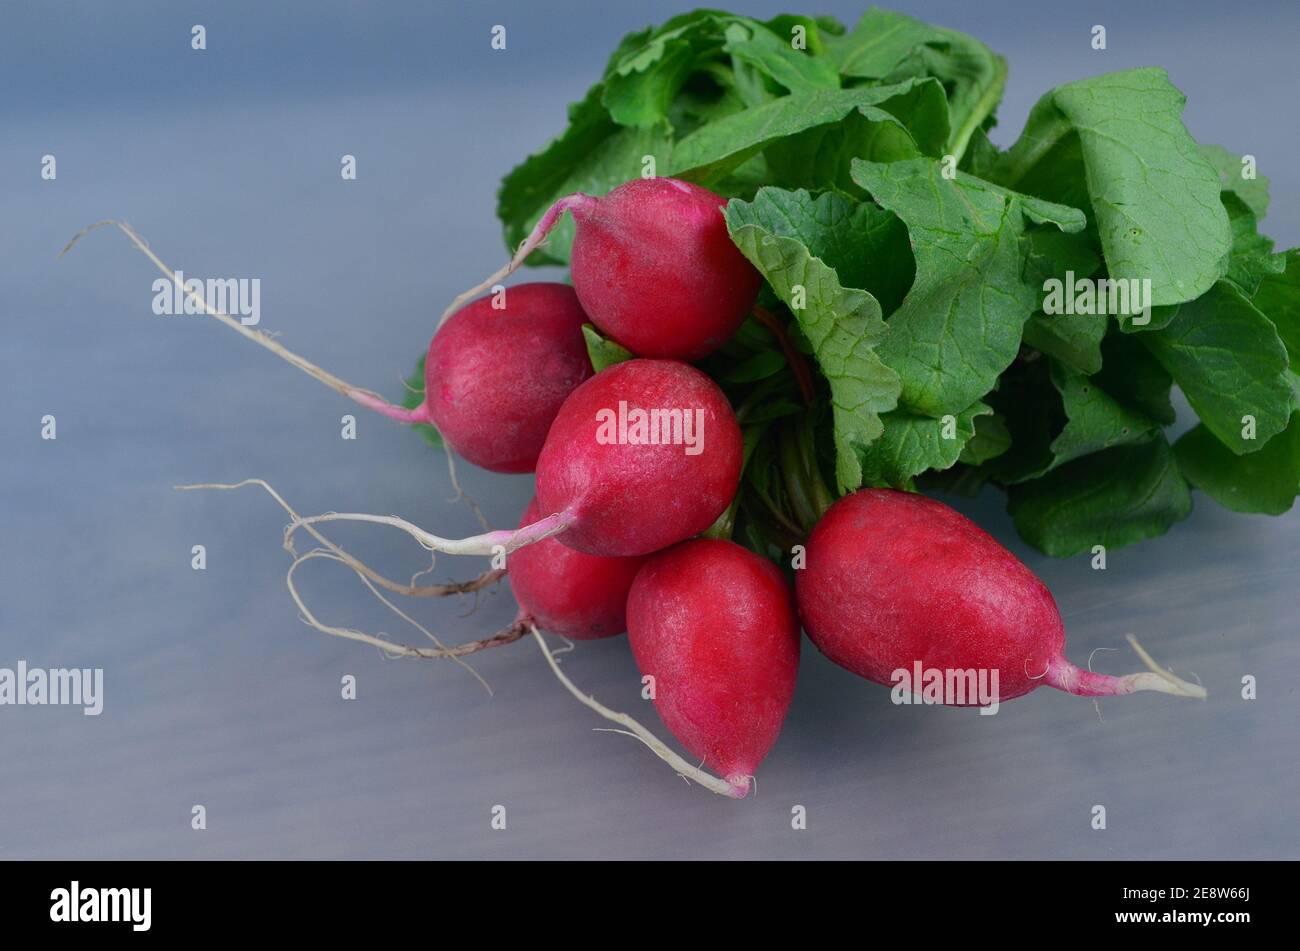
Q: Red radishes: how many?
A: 6